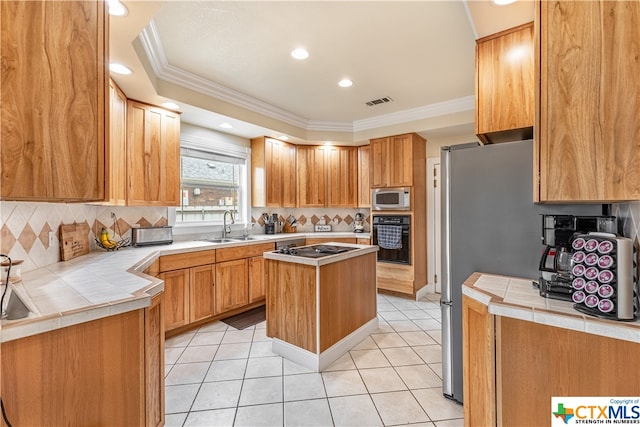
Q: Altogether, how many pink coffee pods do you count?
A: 15